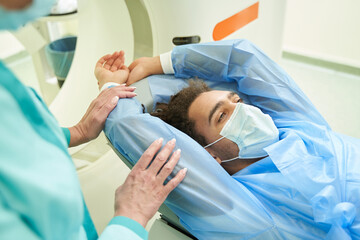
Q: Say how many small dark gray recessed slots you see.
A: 1